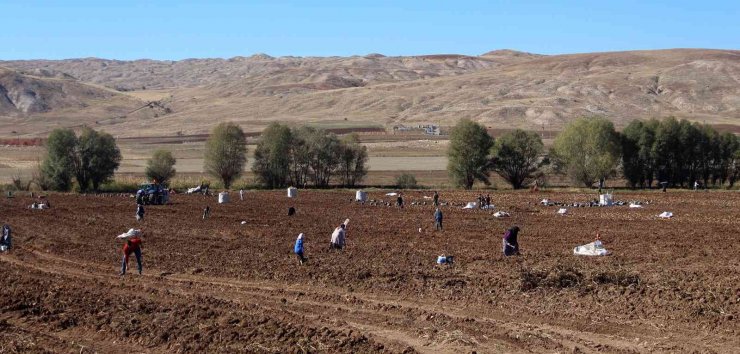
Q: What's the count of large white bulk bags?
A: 4